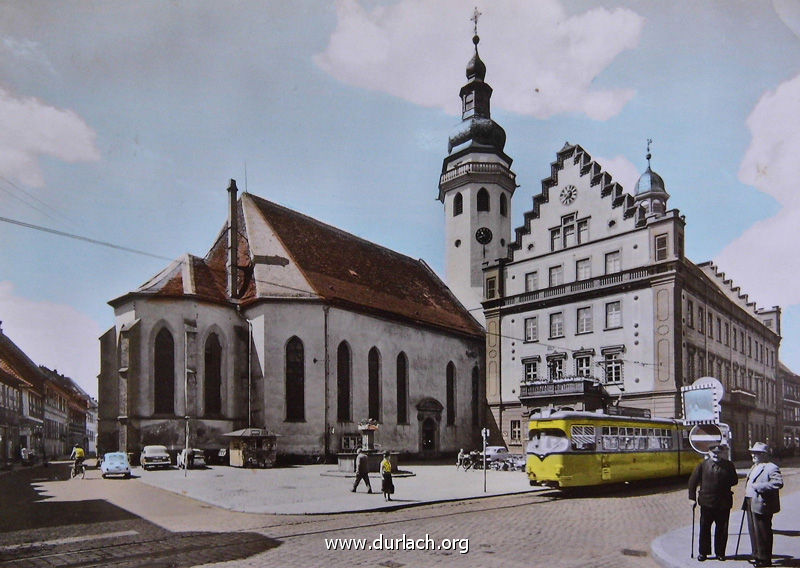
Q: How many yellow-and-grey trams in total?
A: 1